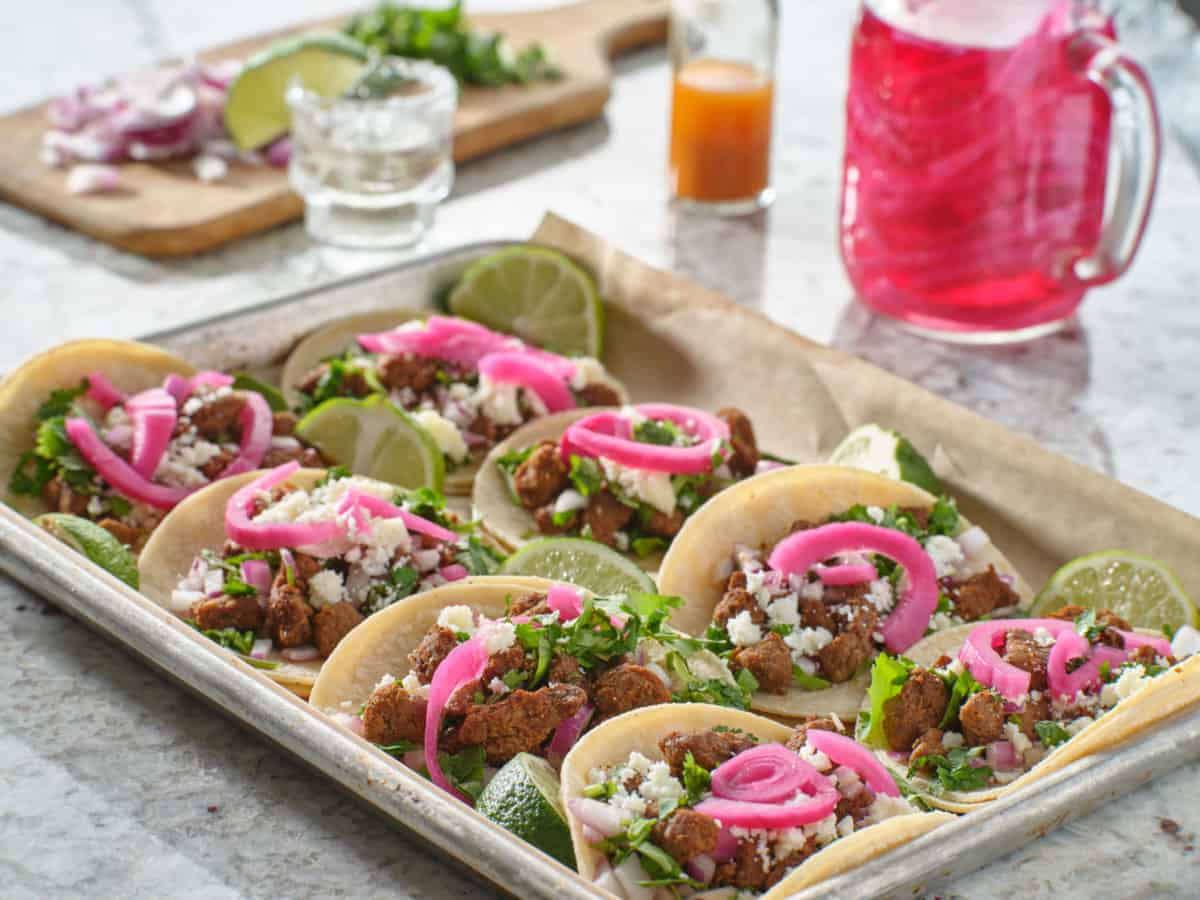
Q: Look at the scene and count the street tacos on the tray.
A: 8